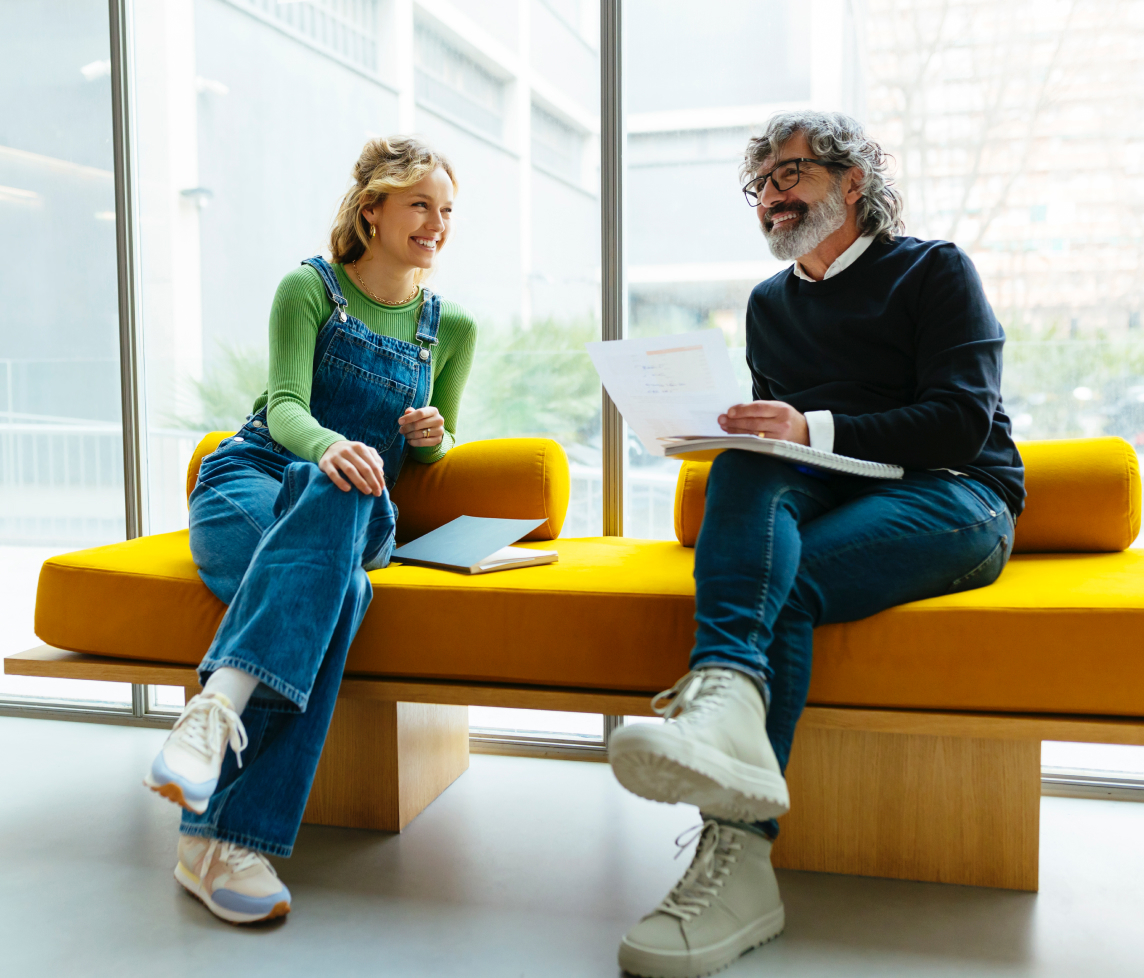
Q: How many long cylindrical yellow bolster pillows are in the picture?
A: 2